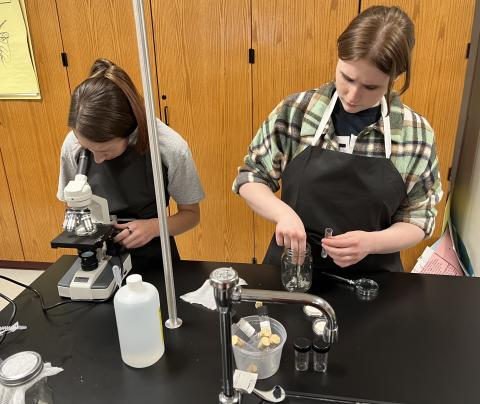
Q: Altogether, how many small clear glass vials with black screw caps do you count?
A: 2